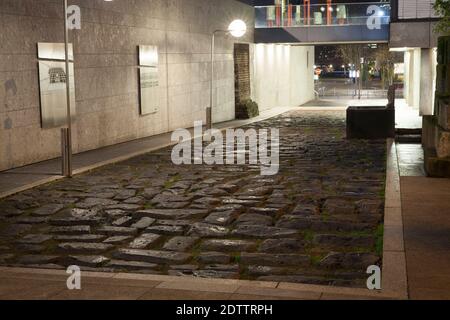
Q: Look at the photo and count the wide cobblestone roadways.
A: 1